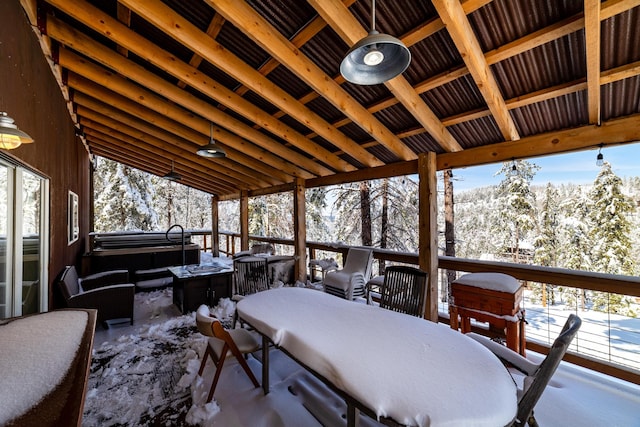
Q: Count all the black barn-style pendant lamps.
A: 3